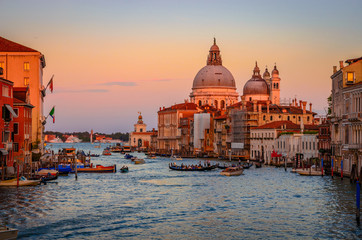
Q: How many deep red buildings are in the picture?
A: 2